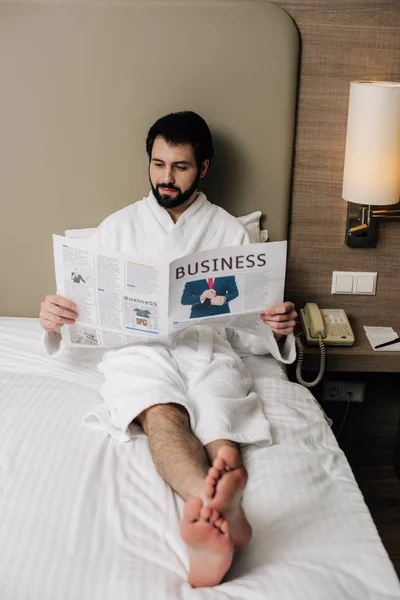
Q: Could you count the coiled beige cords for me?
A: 1